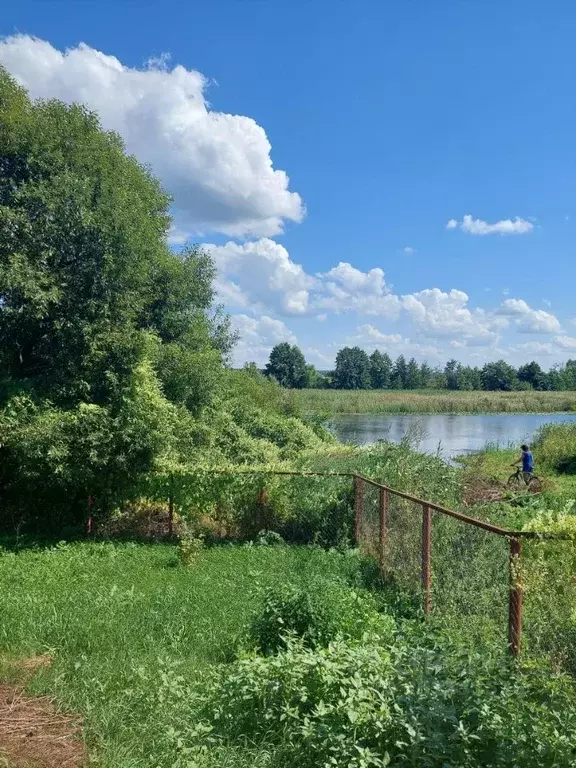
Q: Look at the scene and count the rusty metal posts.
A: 7